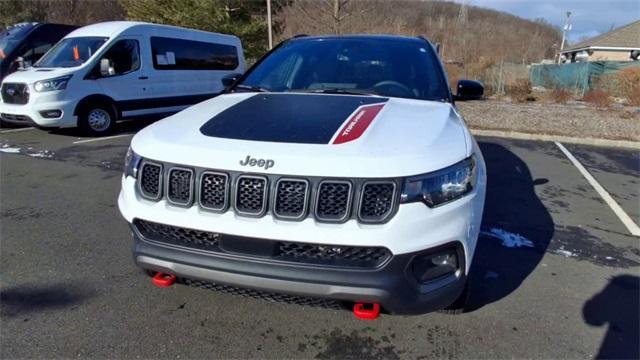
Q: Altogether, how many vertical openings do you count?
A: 7